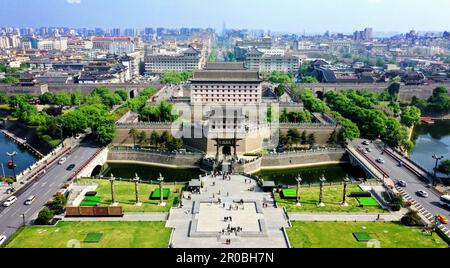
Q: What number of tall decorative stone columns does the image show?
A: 6